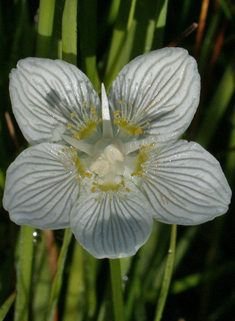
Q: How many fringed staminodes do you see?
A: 5